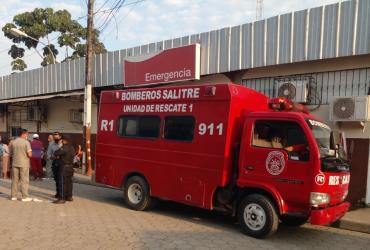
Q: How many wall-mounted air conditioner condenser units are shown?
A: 2